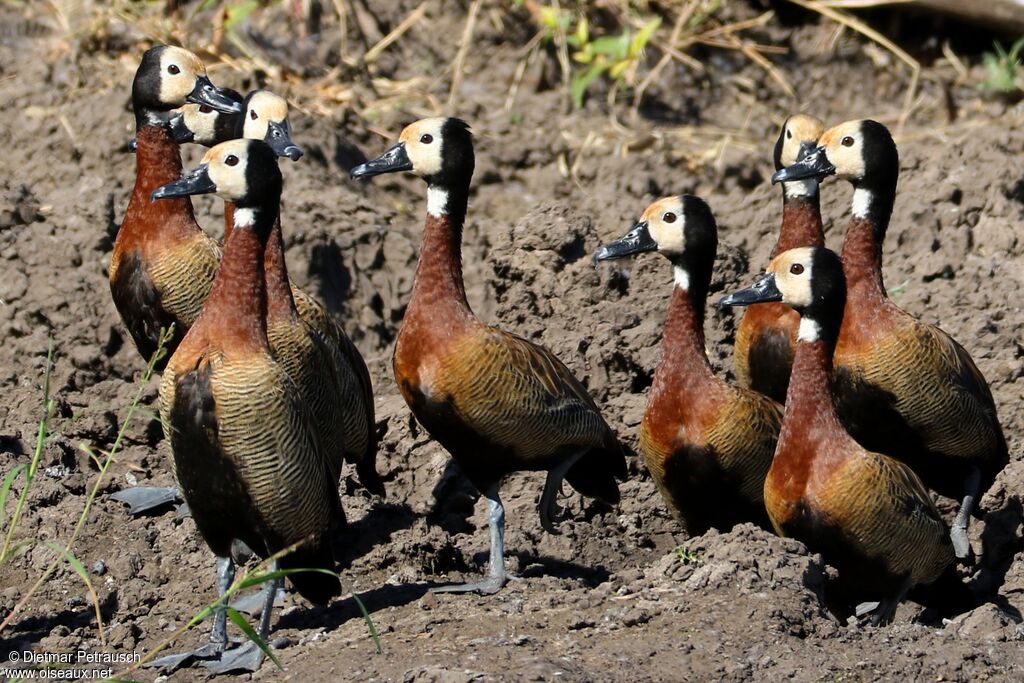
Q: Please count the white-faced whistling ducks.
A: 9